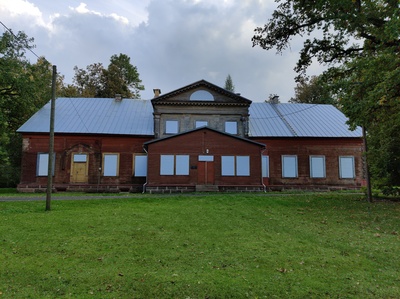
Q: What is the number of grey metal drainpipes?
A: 2